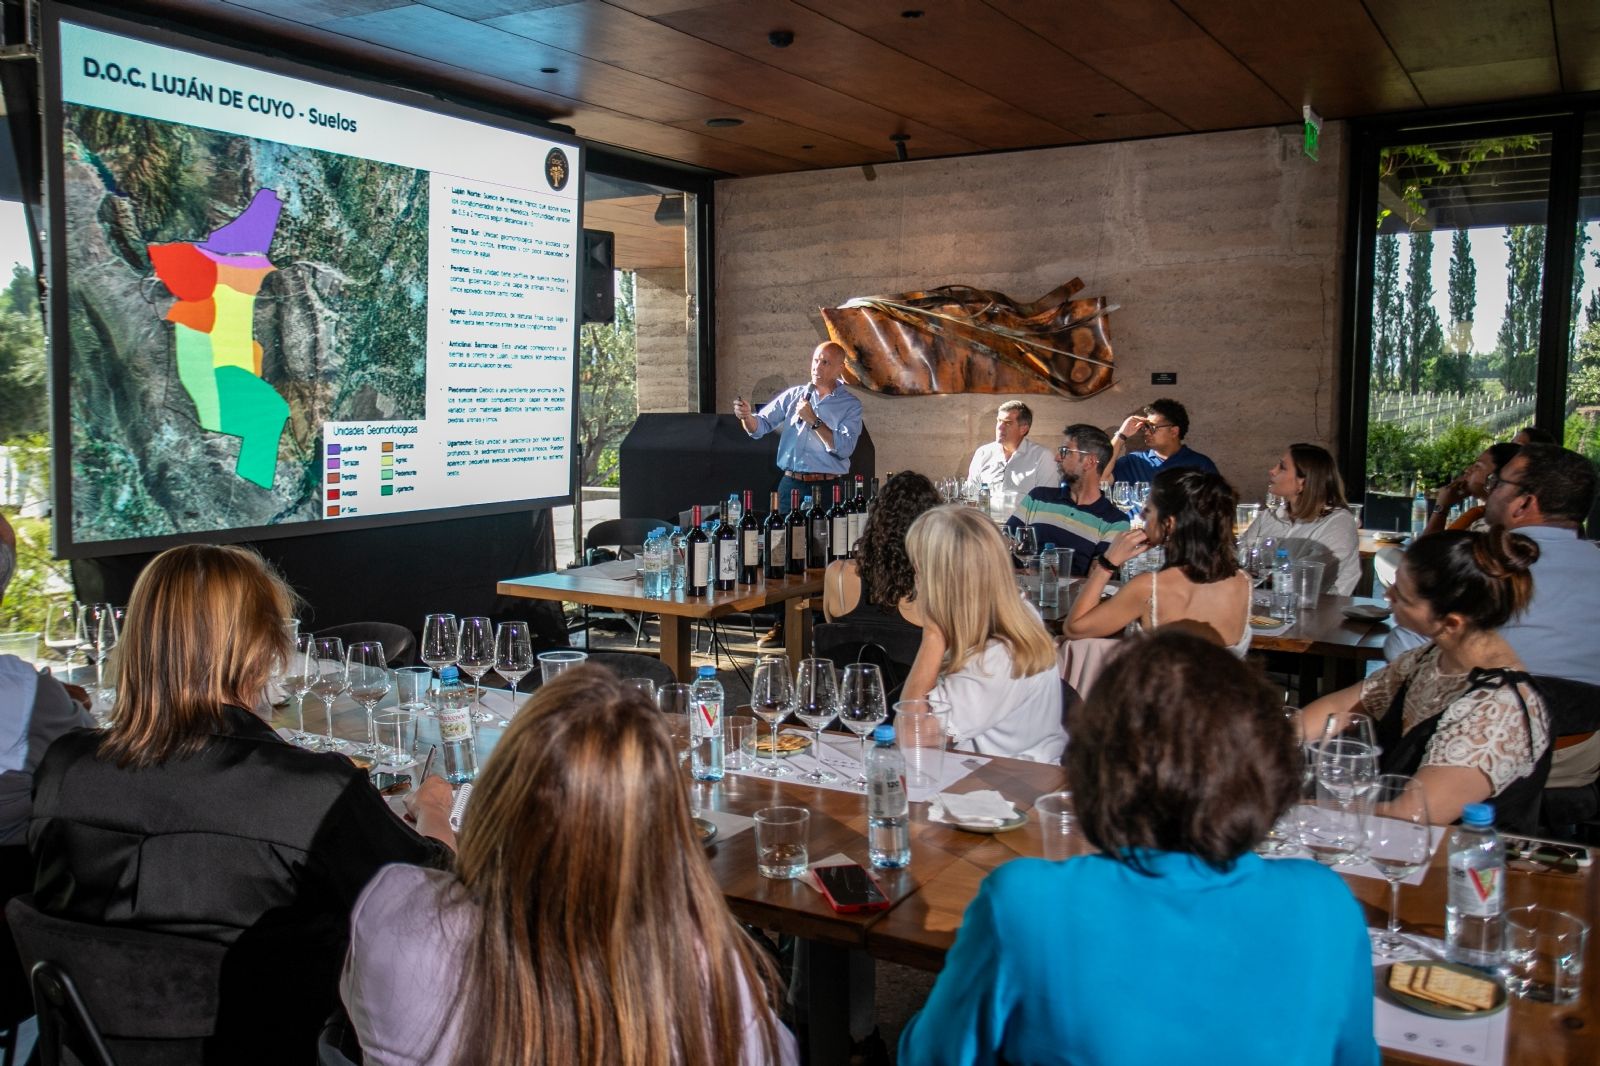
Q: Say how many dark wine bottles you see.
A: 11